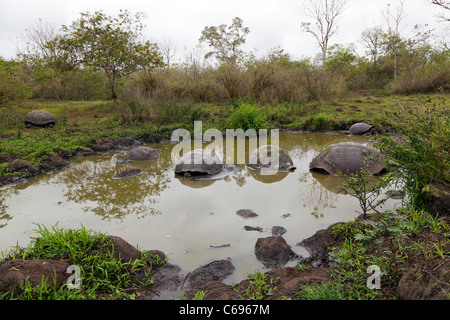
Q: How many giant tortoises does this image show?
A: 6